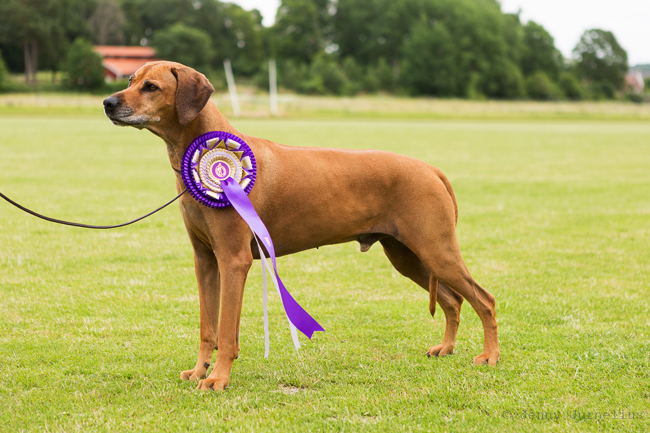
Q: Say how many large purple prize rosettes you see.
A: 1